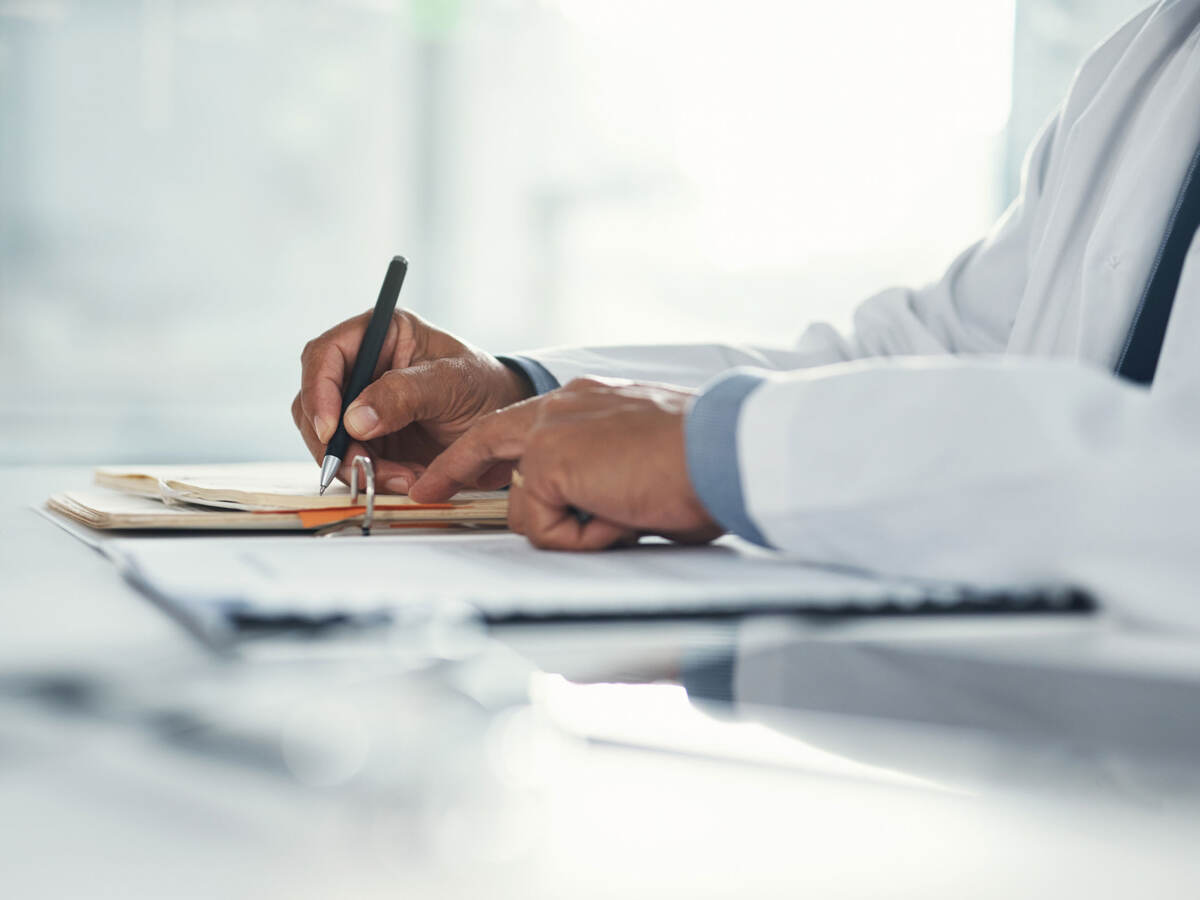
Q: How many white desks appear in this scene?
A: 1